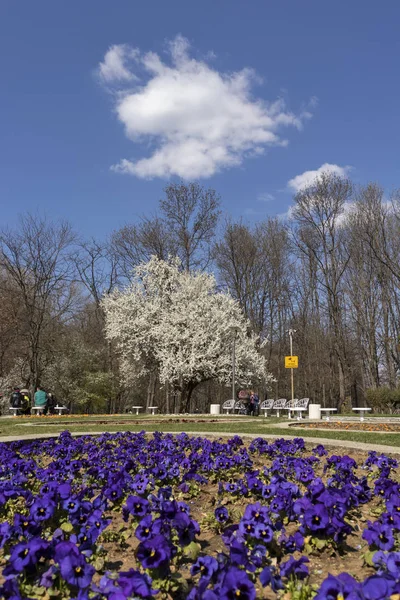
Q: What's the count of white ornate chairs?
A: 6